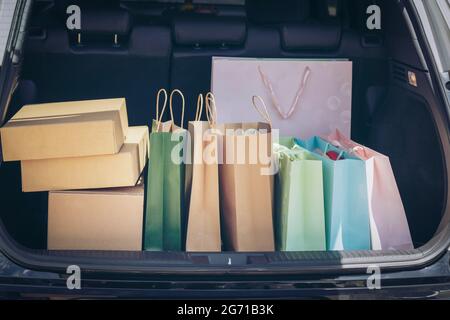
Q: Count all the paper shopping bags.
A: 7